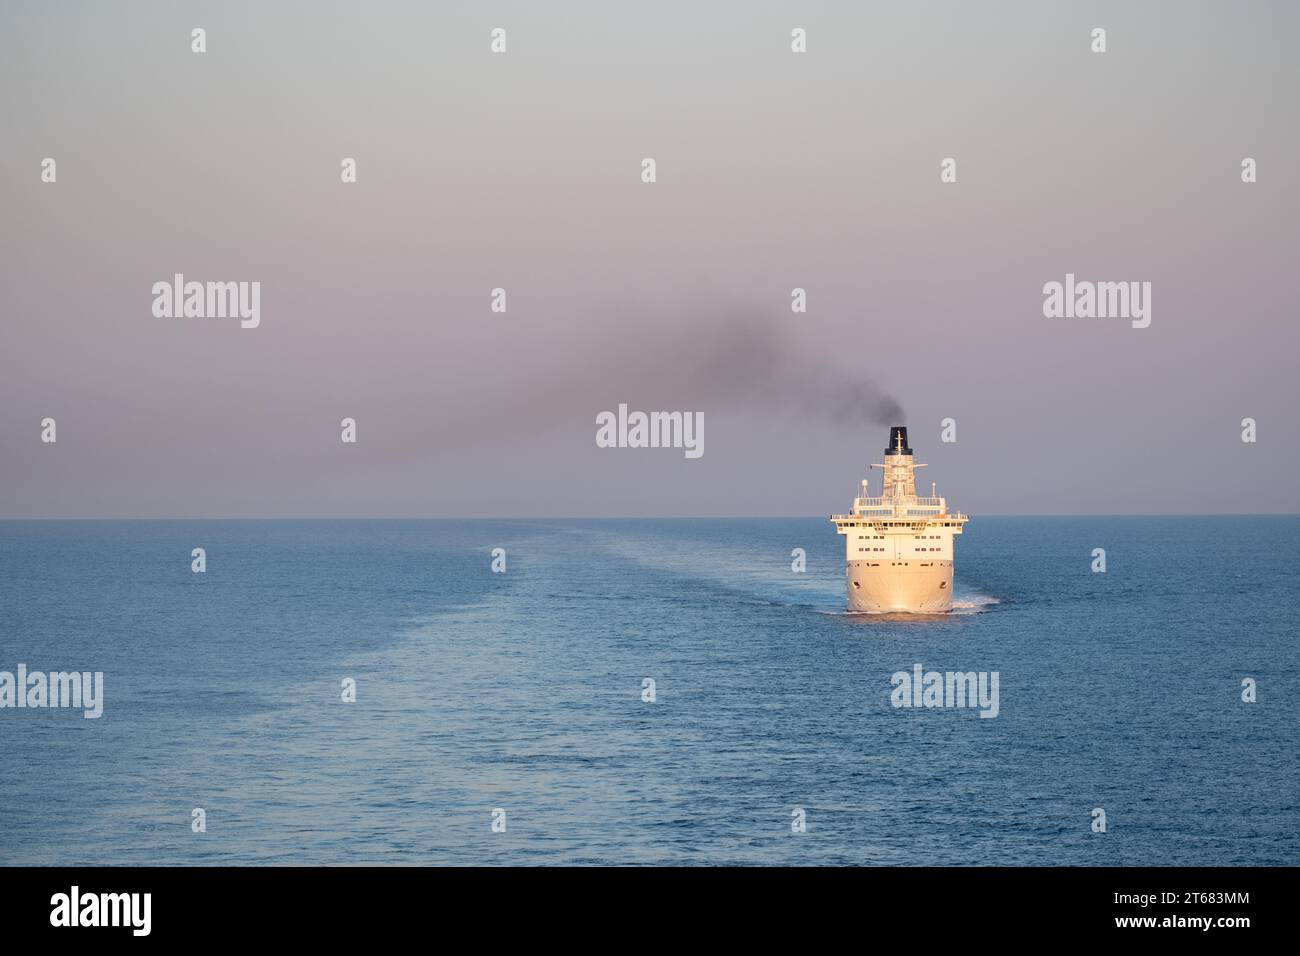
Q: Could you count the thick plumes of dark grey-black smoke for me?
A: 1